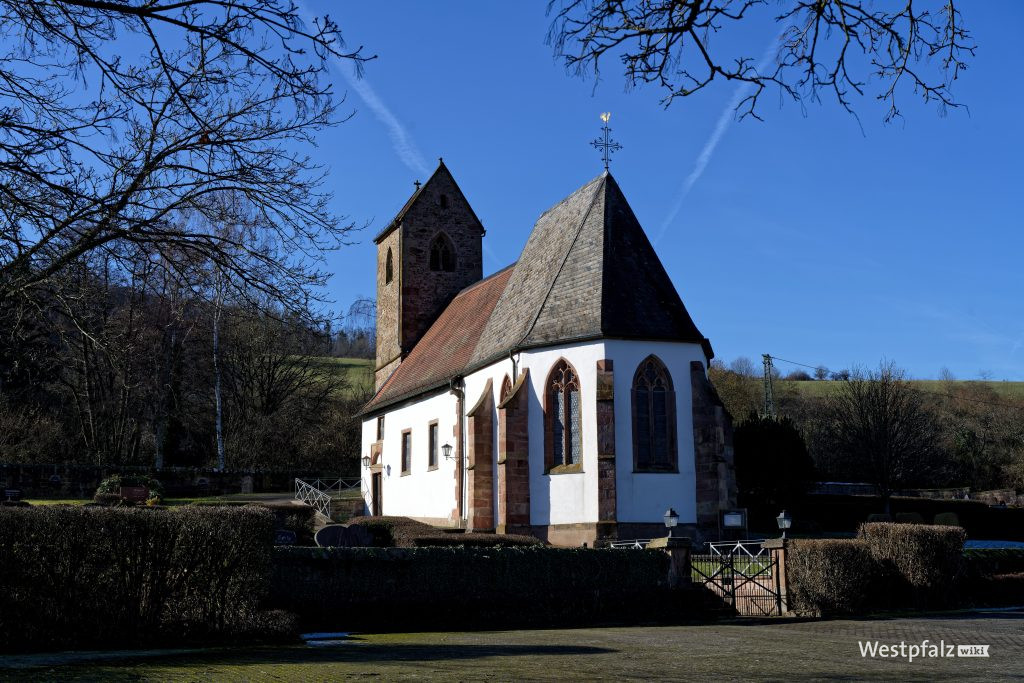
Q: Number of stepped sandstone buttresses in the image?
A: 4